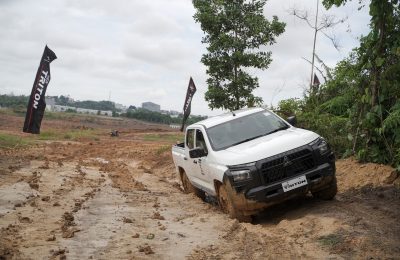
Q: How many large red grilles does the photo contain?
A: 0